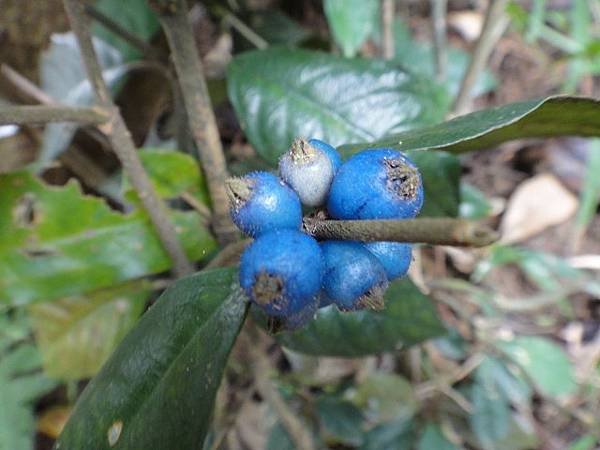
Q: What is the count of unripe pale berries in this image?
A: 1